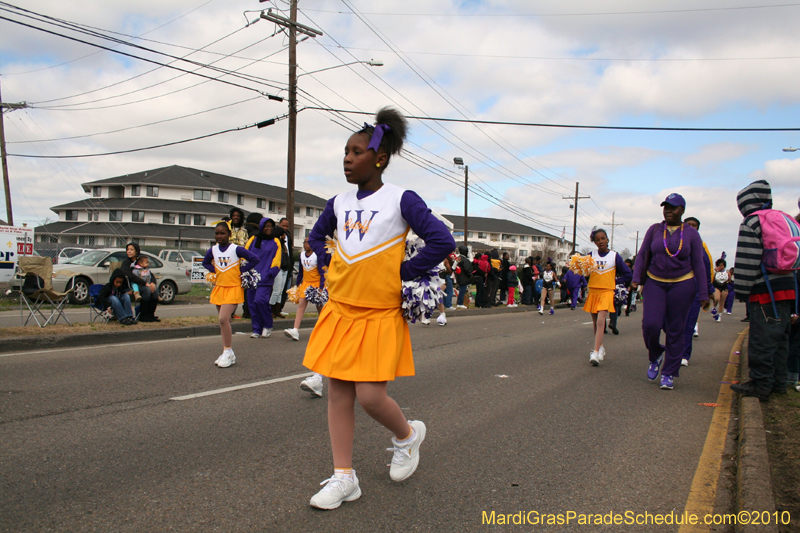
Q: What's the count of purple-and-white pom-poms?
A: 4